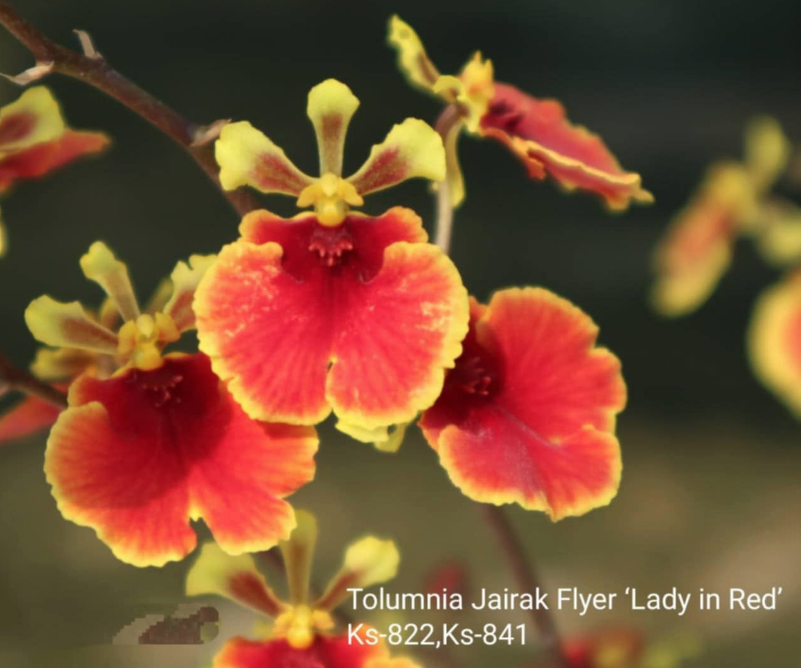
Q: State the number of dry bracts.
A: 3